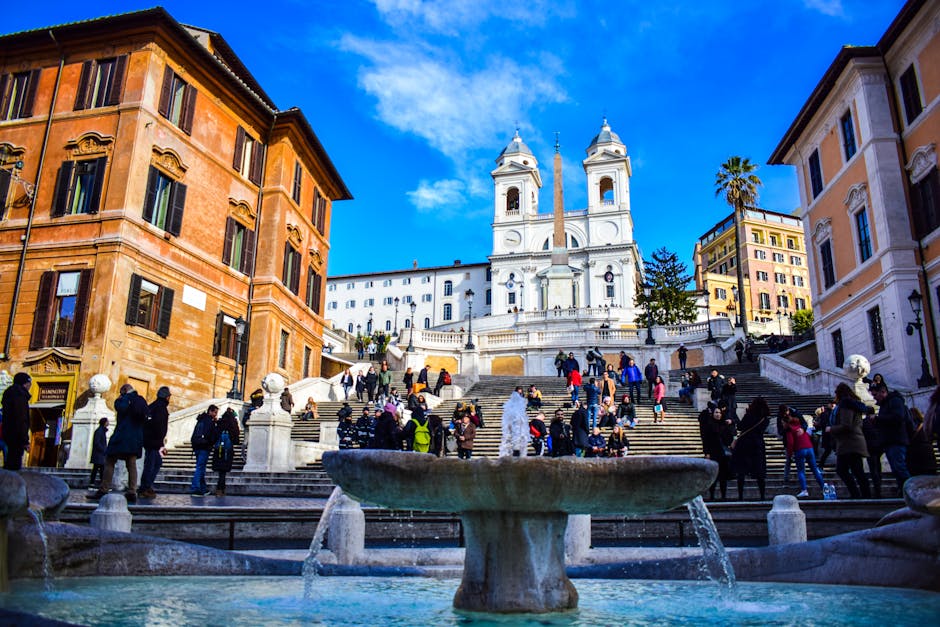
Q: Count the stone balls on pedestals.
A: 3